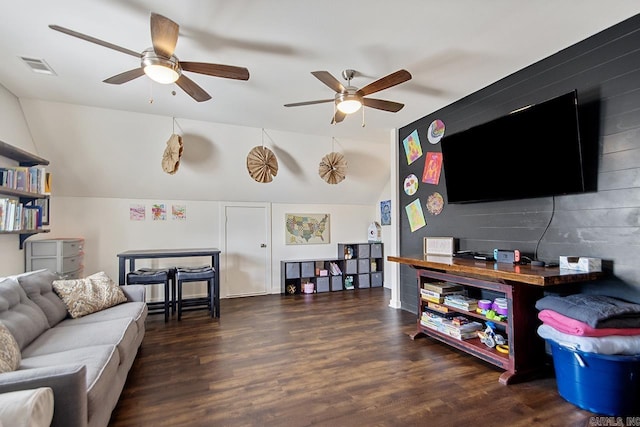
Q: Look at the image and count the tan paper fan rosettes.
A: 3